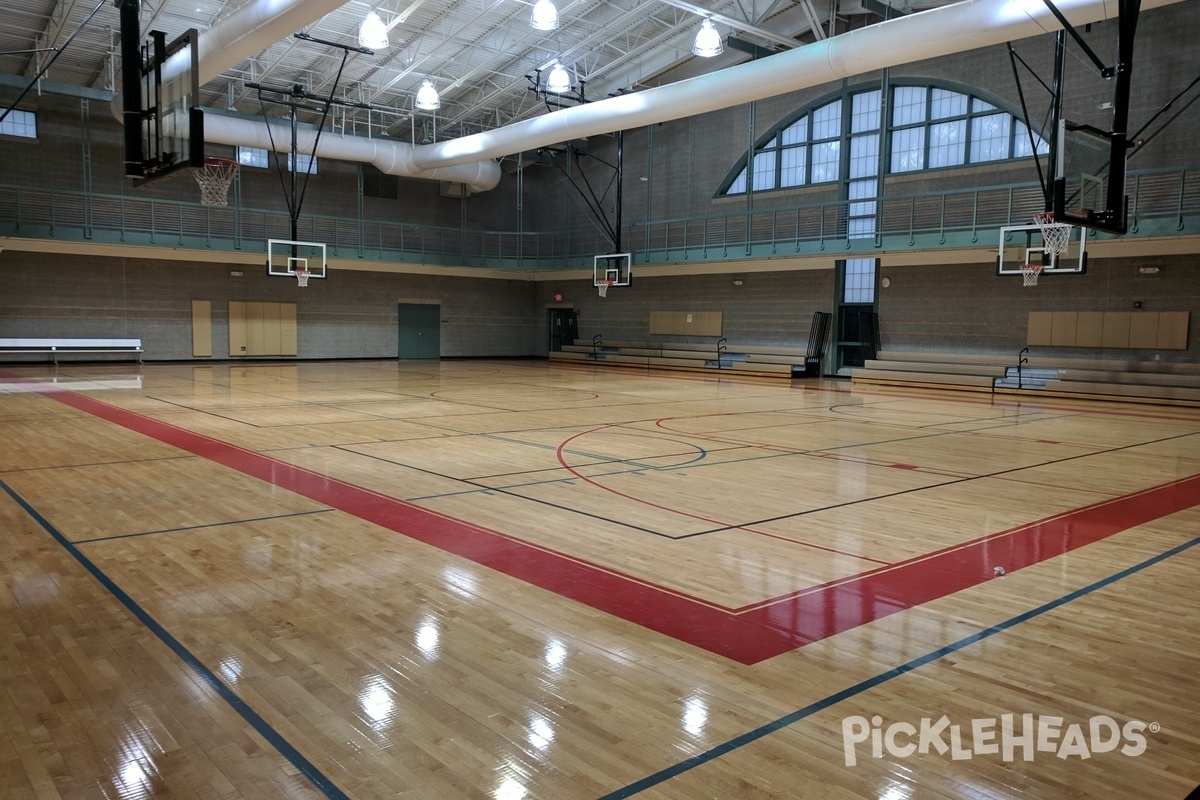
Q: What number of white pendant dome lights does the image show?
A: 5